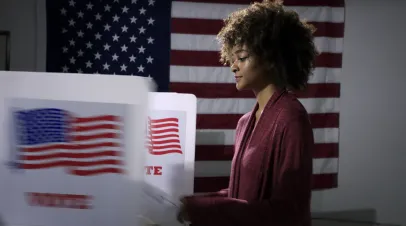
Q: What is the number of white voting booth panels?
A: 2